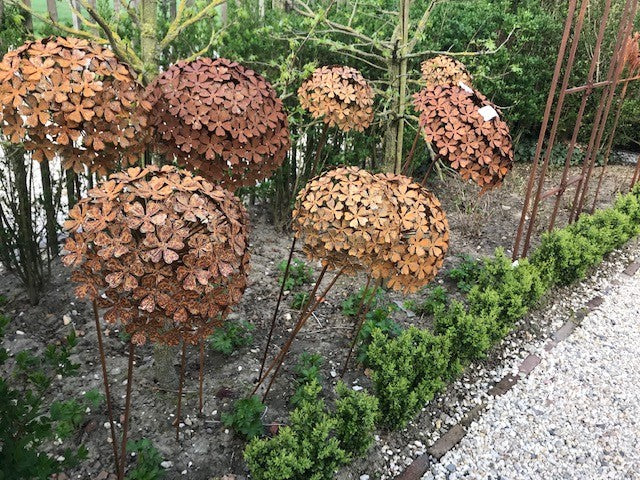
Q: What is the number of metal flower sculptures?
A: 8